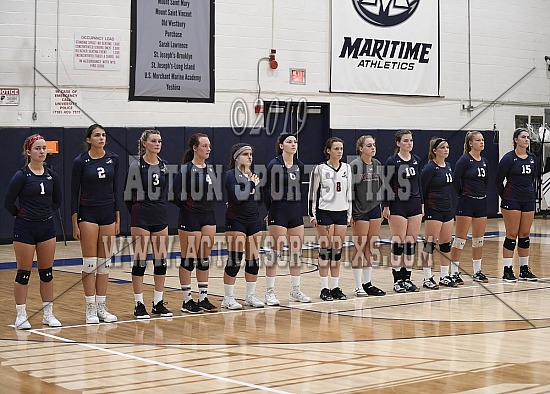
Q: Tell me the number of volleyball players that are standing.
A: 12